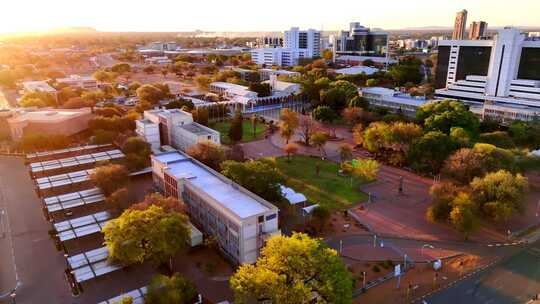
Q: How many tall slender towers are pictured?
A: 2